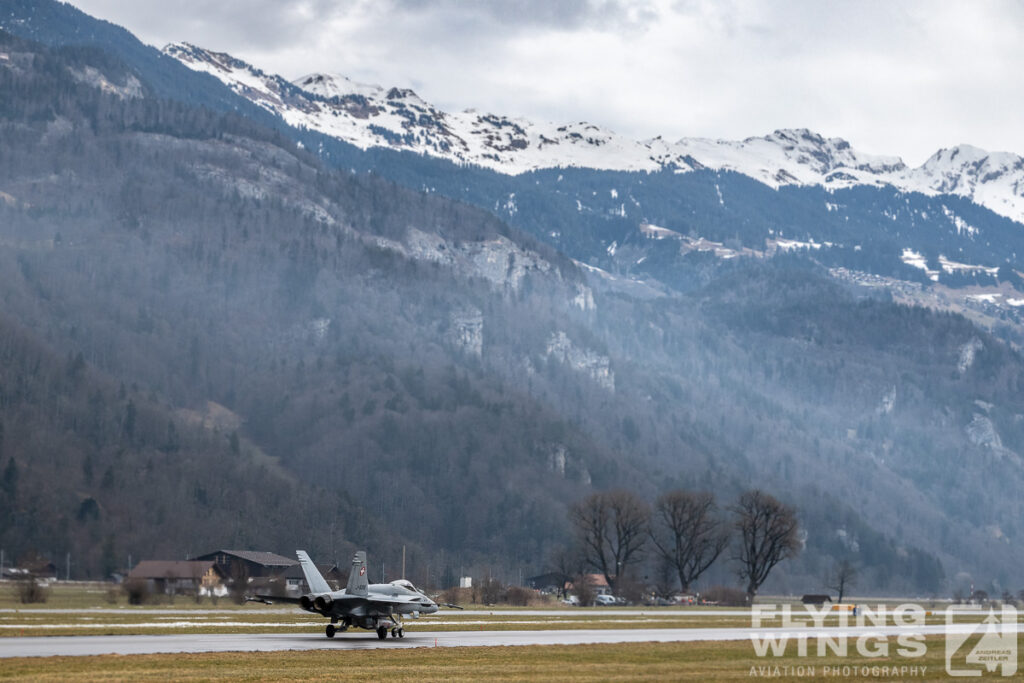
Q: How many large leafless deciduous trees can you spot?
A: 3